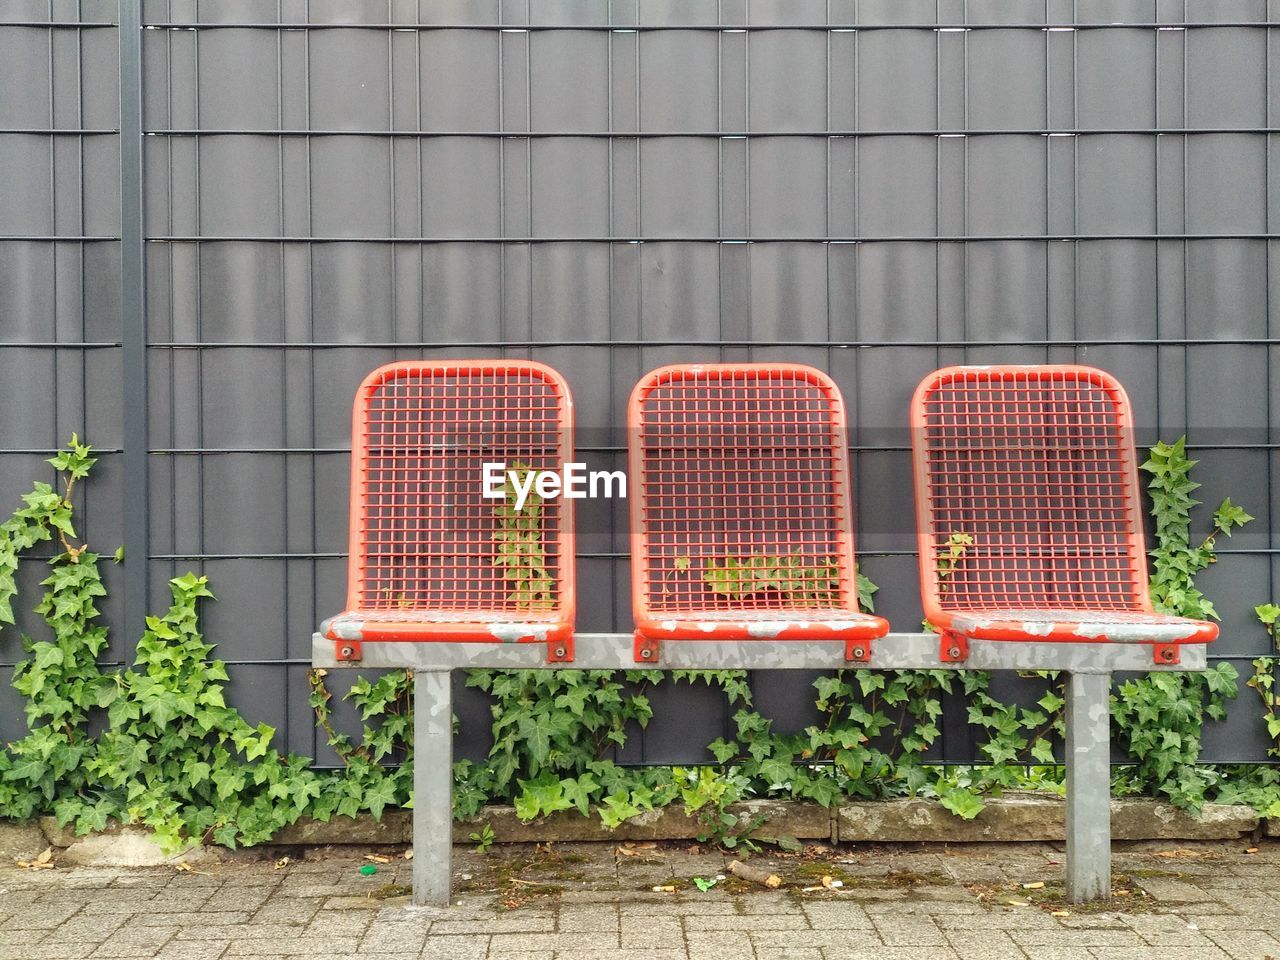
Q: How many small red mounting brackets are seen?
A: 6